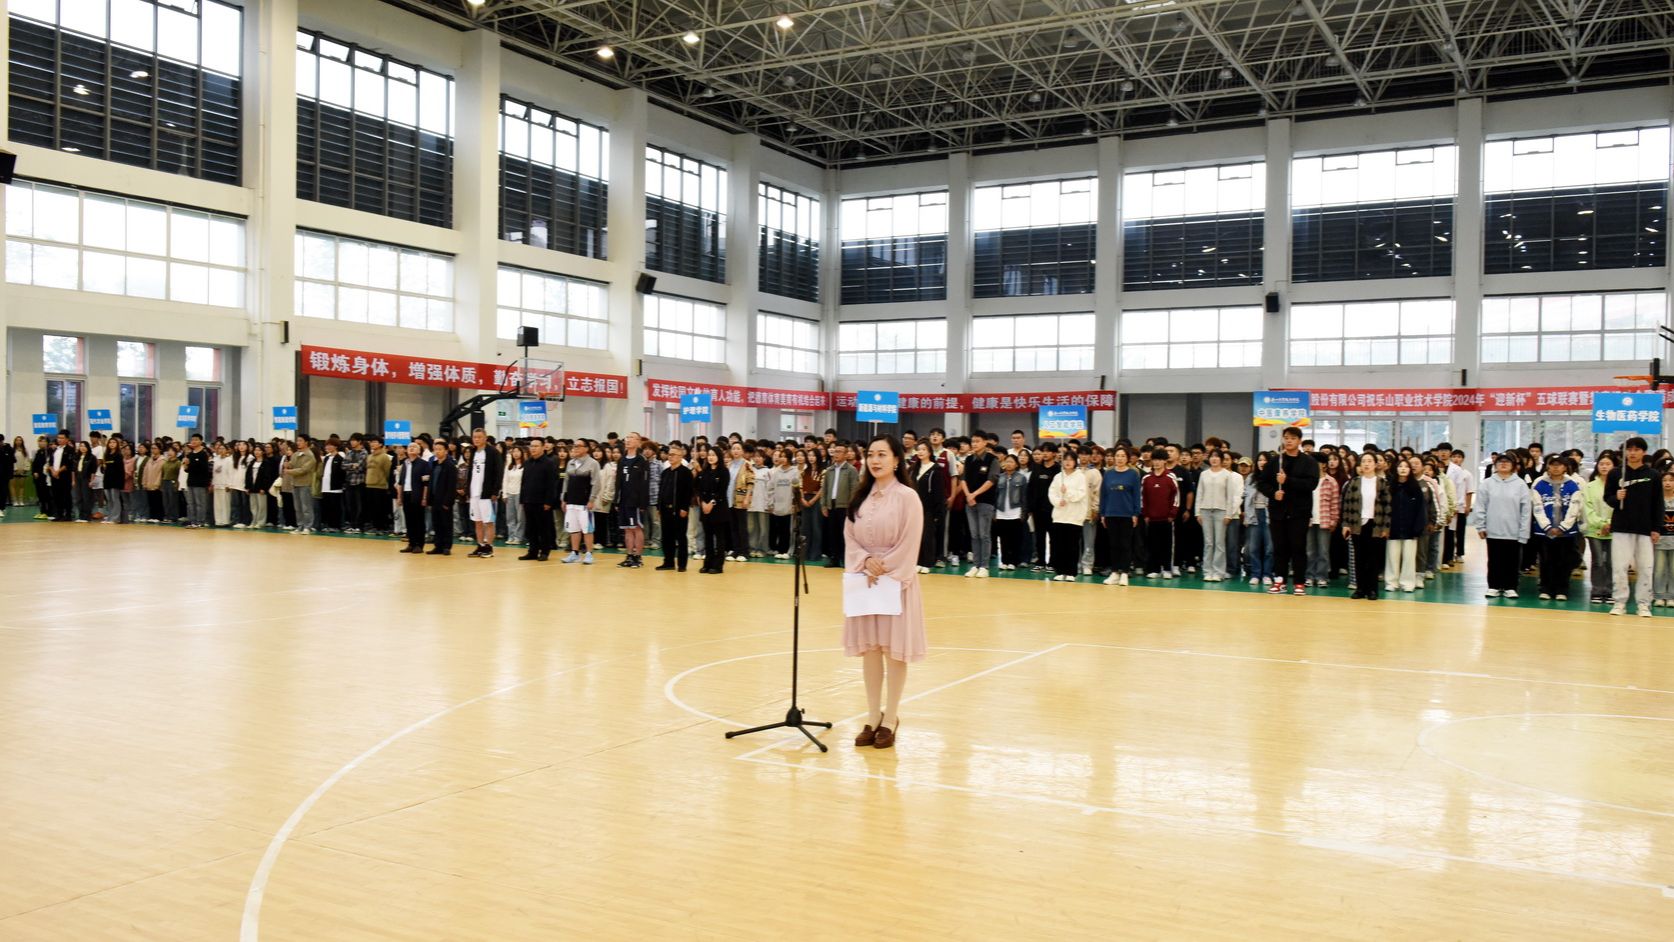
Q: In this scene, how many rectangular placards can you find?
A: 11